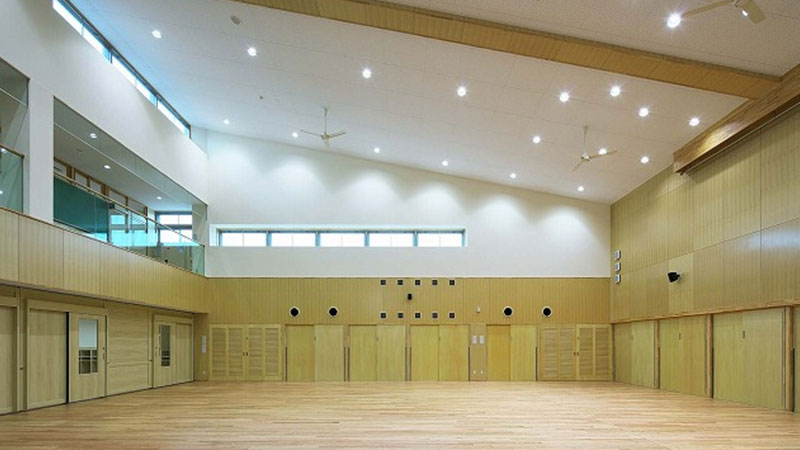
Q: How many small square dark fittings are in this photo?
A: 10